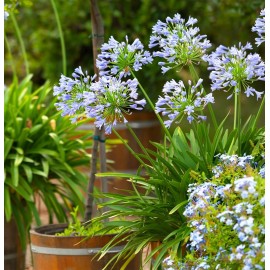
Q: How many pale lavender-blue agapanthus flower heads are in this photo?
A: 7